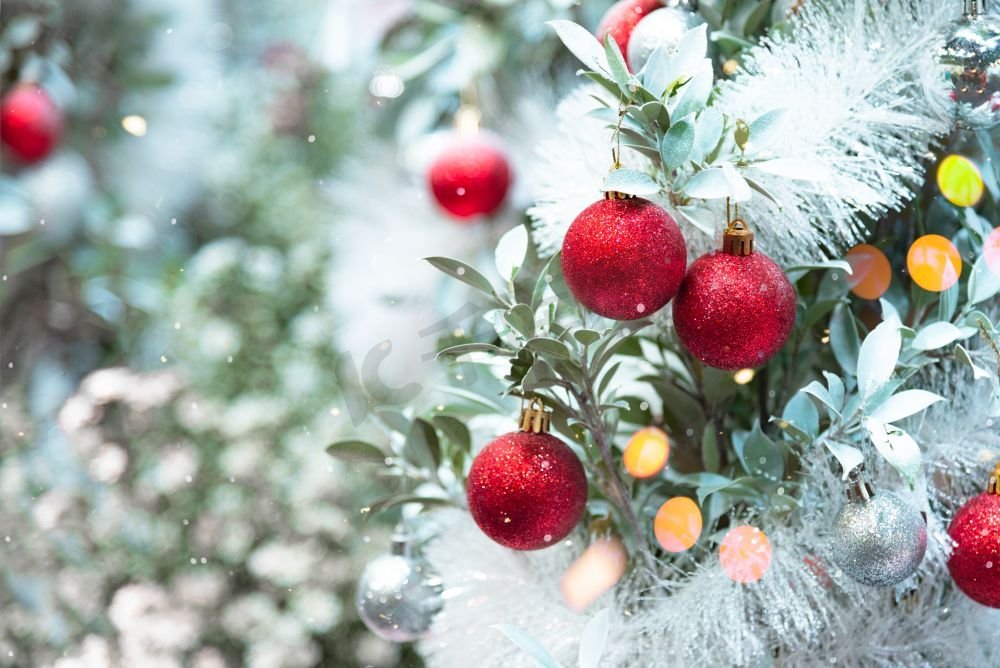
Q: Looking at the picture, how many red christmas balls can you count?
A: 7